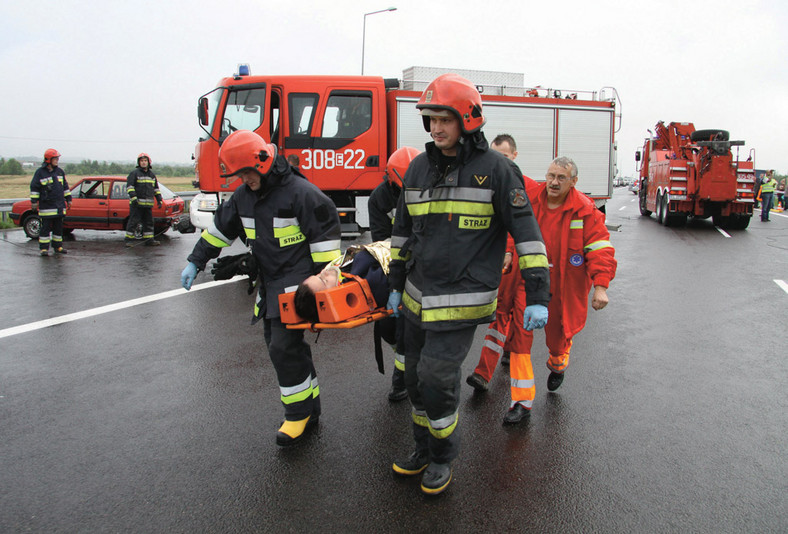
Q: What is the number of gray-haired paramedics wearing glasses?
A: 1